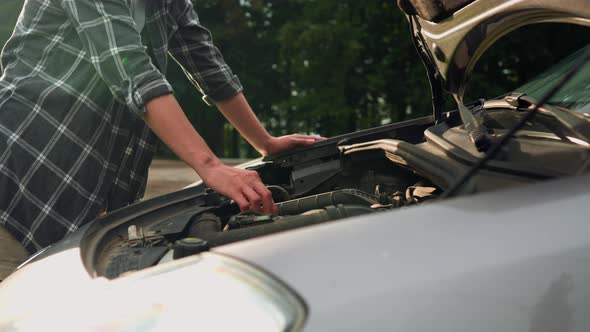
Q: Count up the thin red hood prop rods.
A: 0